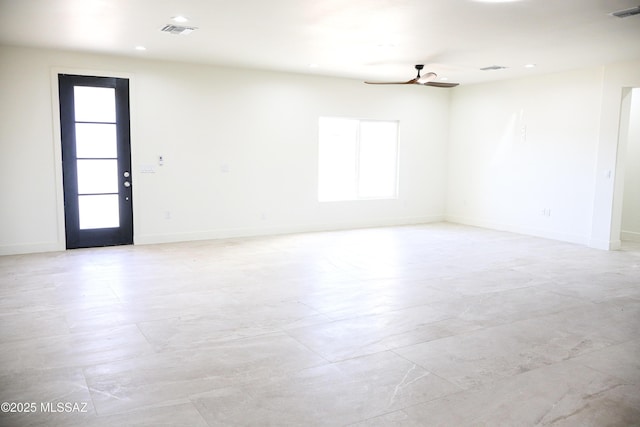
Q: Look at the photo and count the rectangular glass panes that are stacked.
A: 4